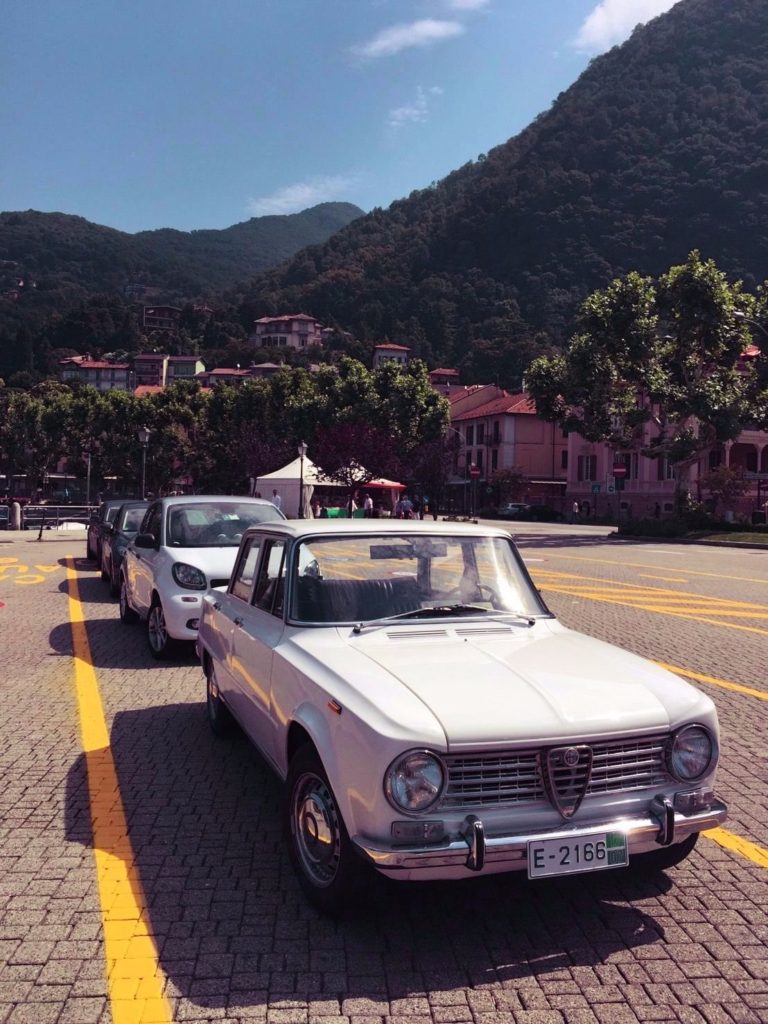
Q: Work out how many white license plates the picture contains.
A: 1